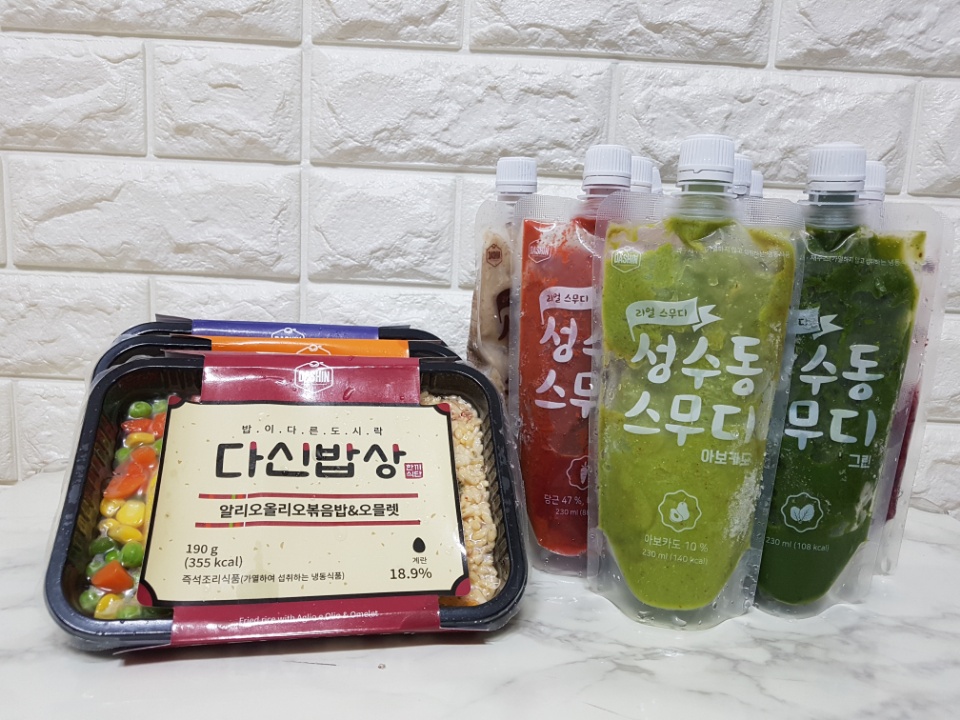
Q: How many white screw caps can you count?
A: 9